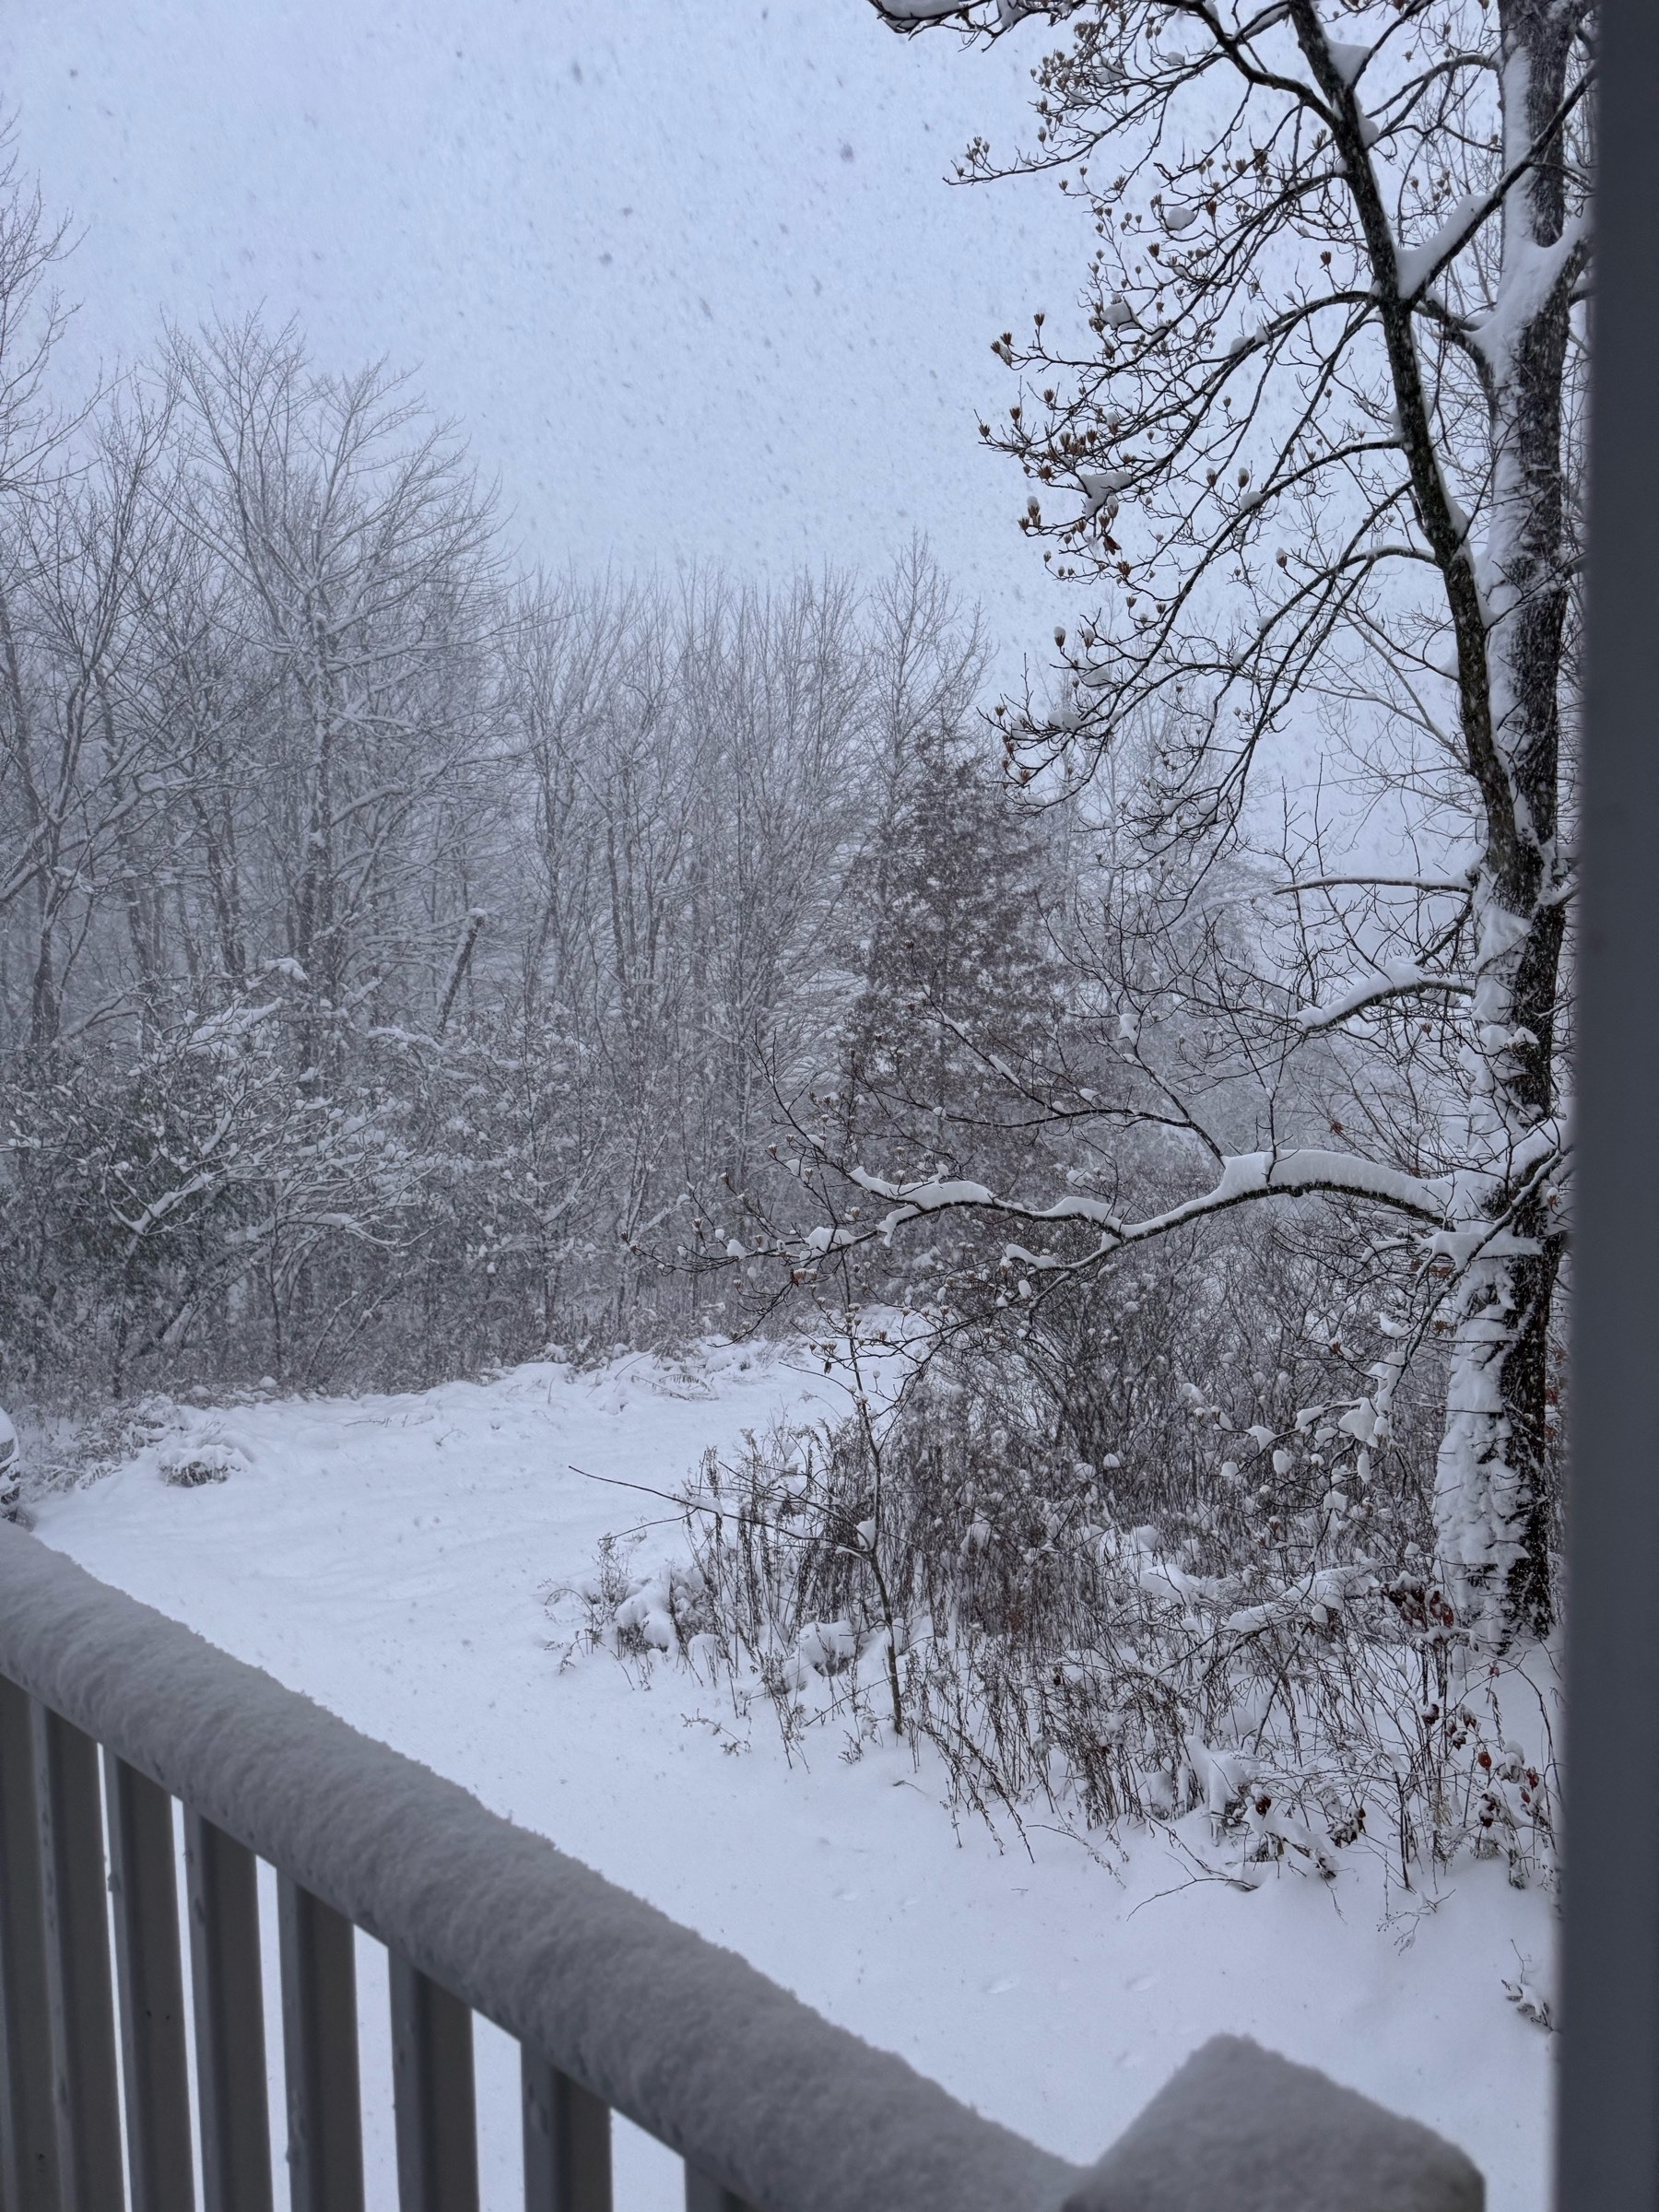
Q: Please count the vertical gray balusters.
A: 8